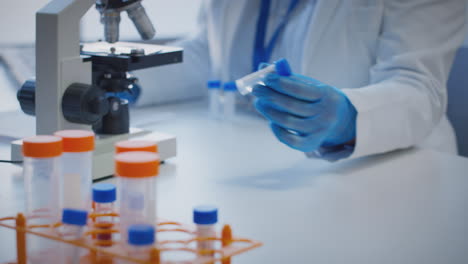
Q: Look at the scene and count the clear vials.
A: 11